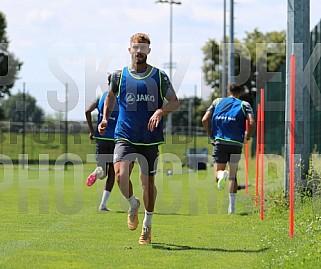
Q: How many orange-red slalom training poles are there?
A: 4